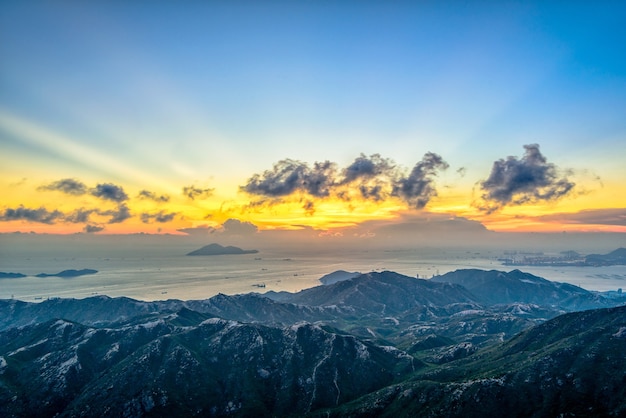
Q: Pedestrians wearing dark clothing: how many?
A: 0